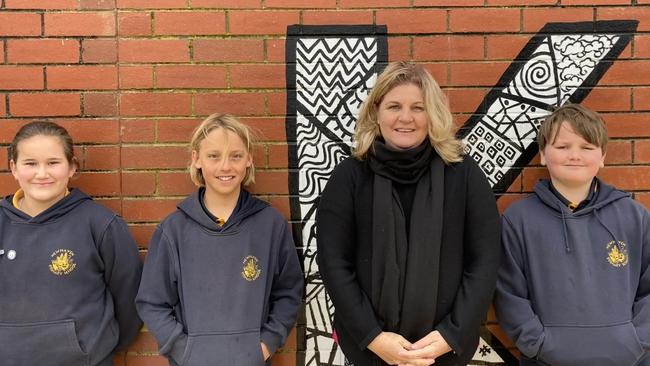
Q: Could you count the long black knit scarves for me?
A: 1